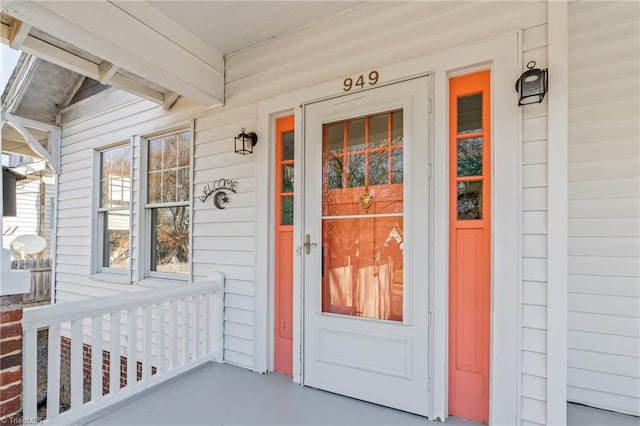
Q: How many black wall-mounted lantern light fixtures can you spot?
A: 2